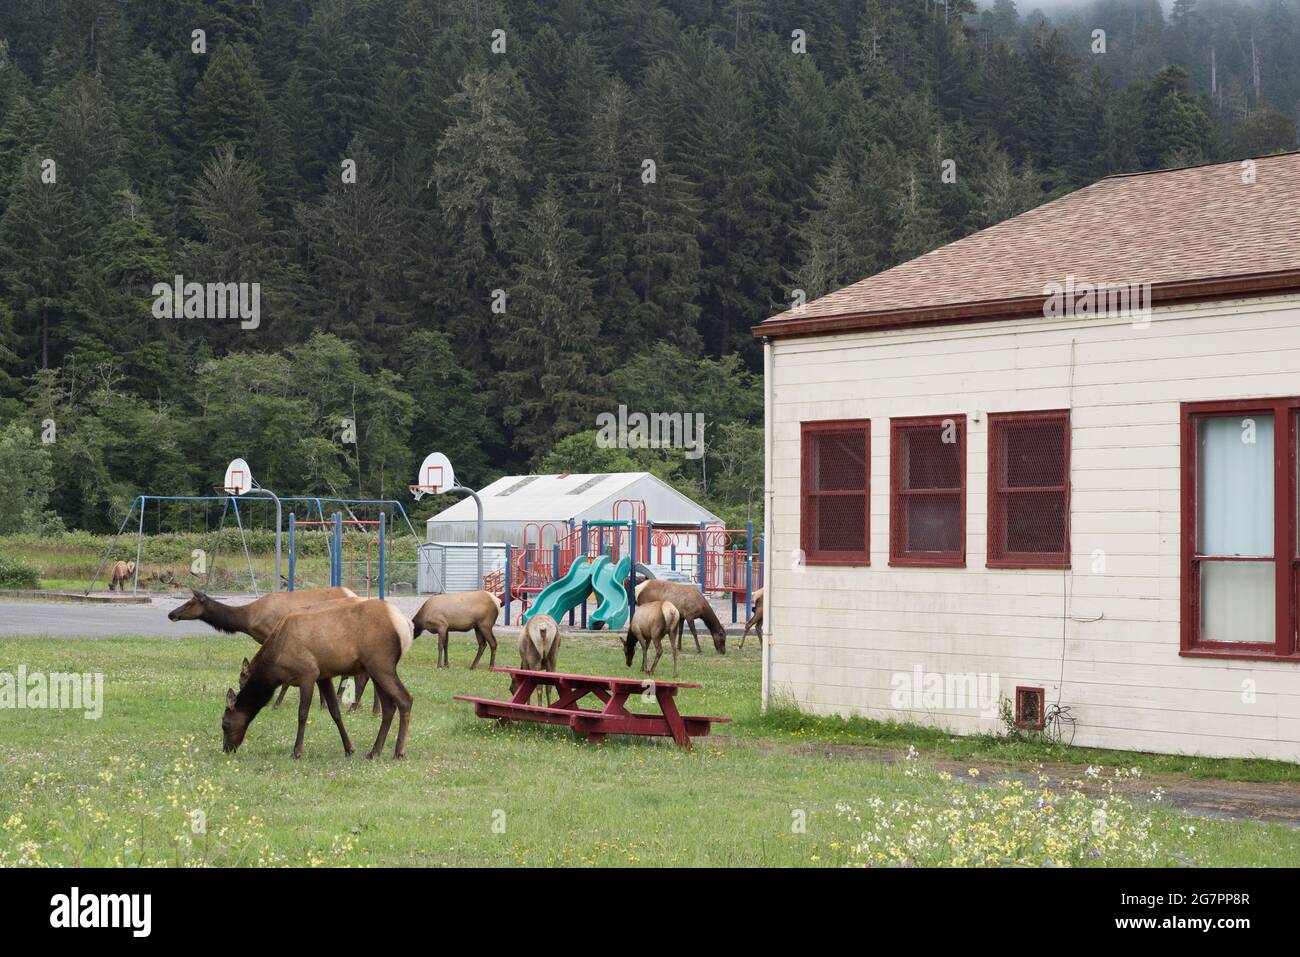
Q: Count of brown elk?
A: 9